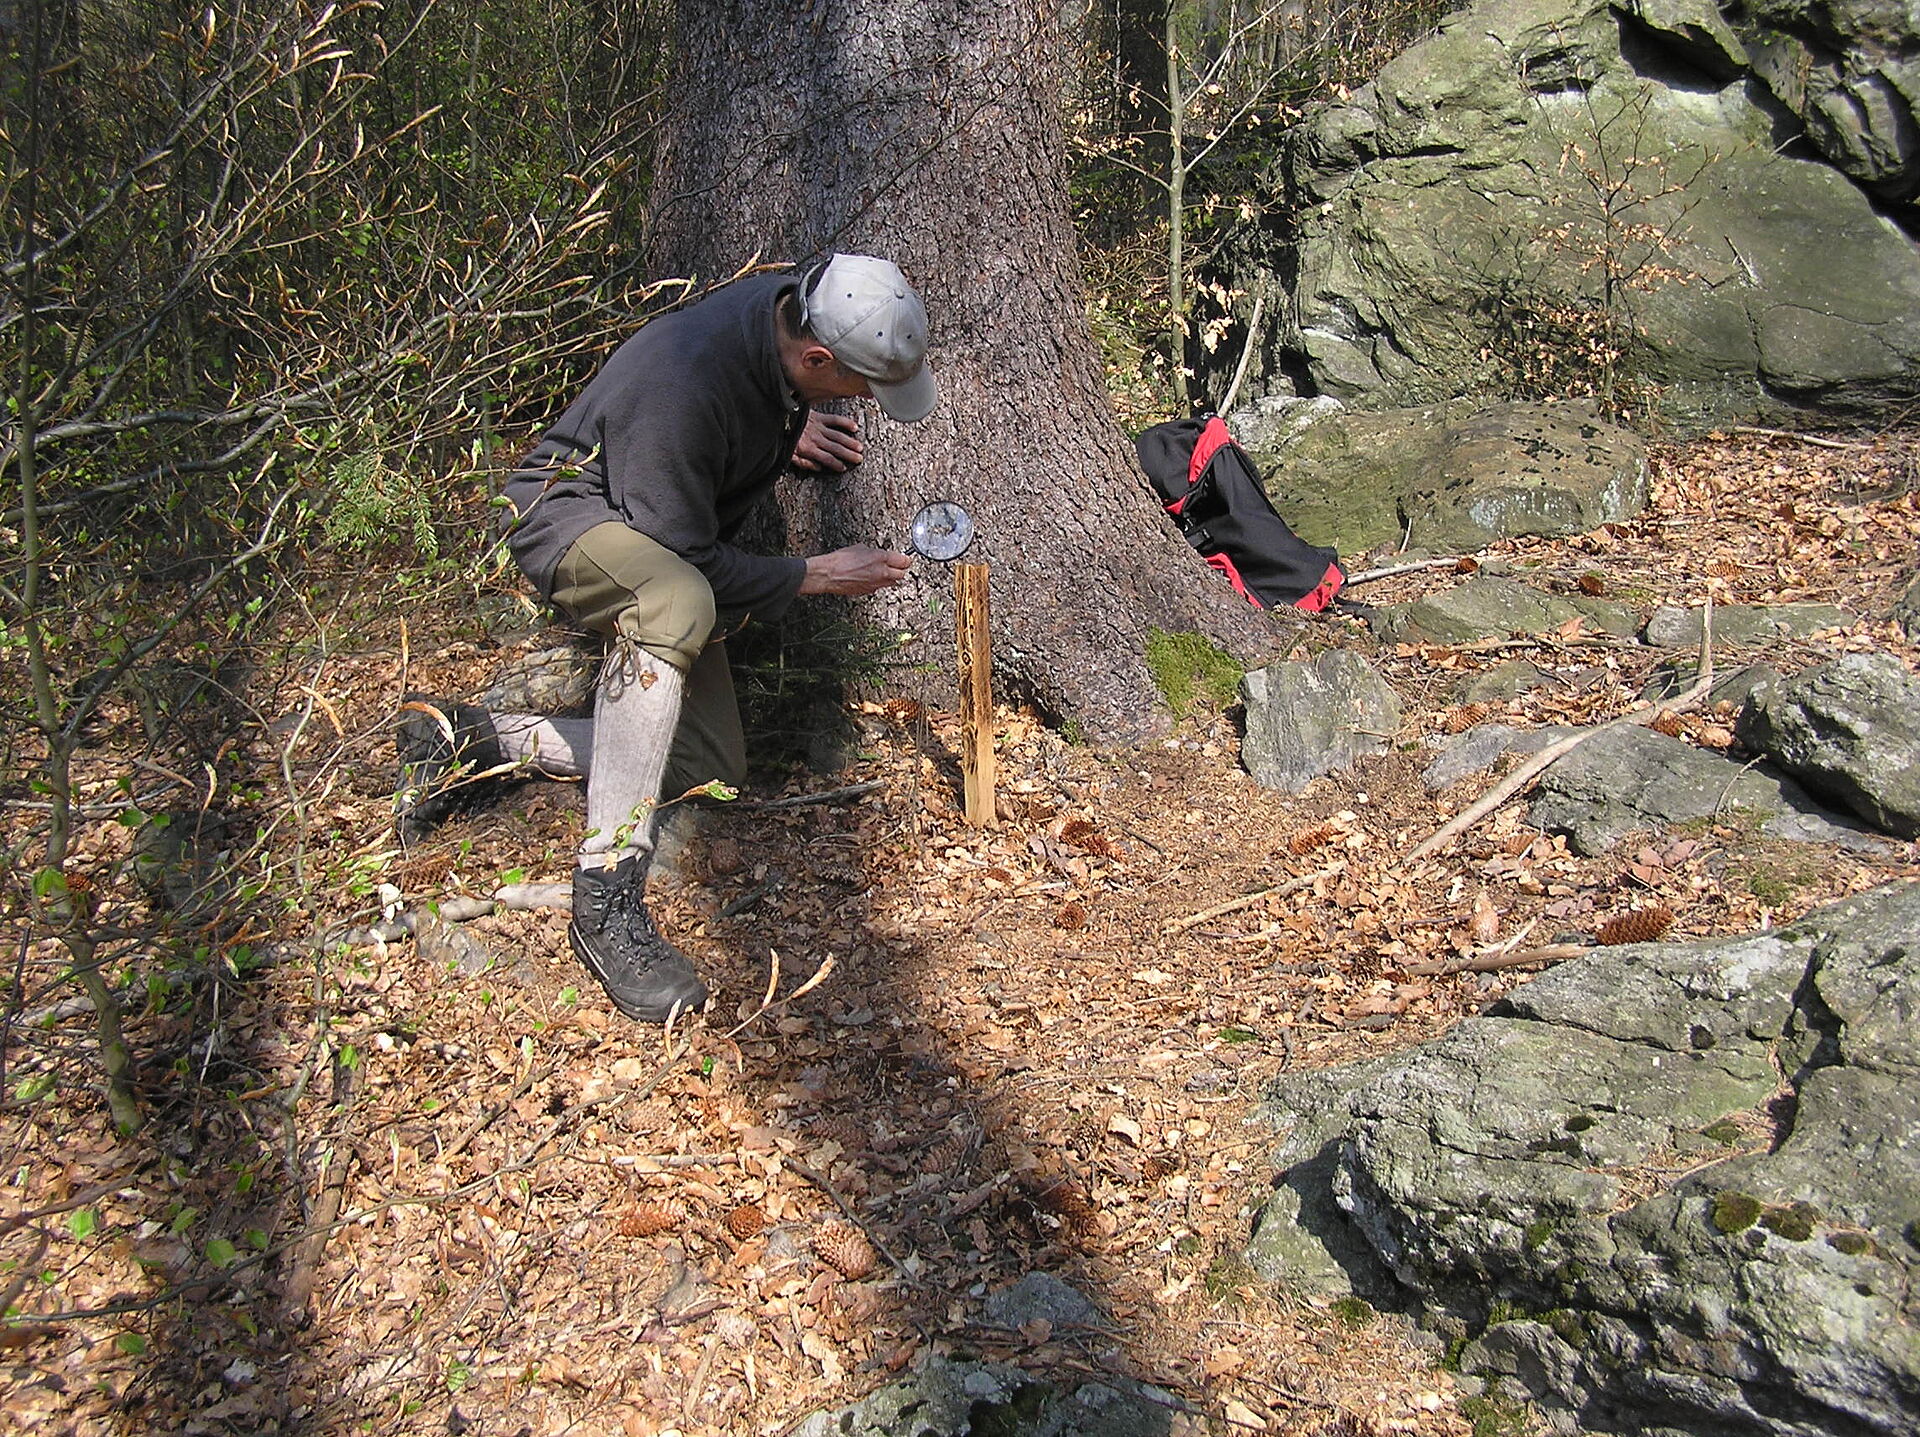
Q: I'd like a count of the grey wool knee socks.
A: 2